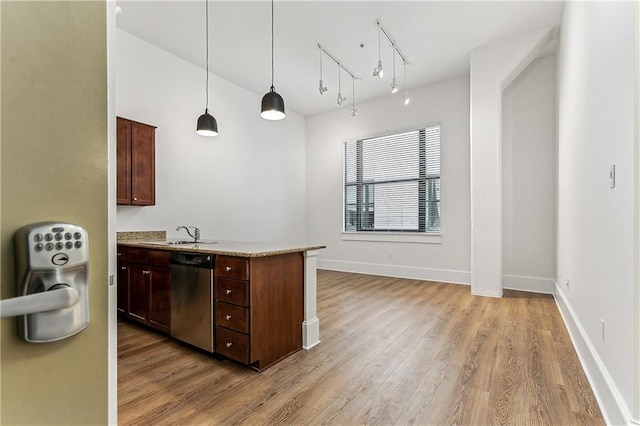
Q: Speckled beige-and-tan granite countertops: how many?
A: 1